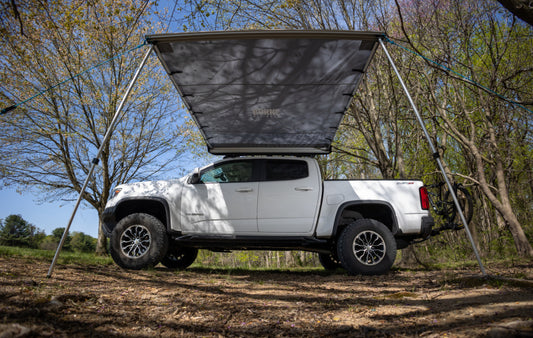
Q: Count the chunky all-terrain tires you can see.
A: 4